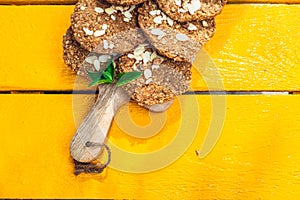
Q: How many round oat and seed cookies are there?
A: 6